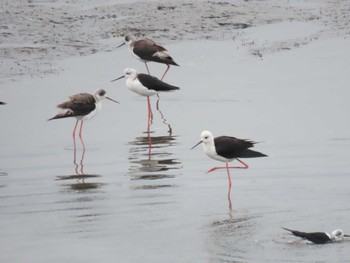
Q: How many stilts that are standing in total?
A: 4